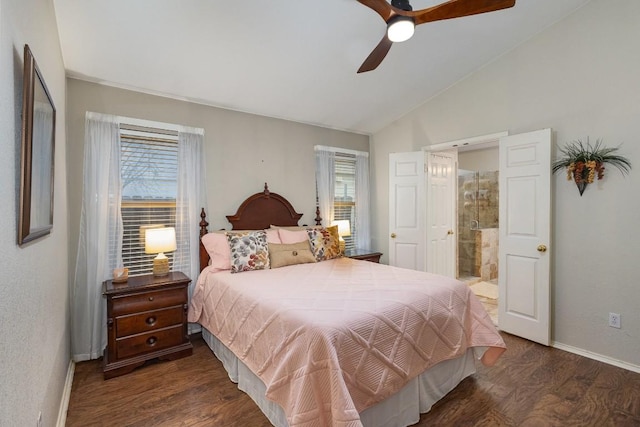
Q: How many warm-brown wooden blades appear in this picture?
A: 3